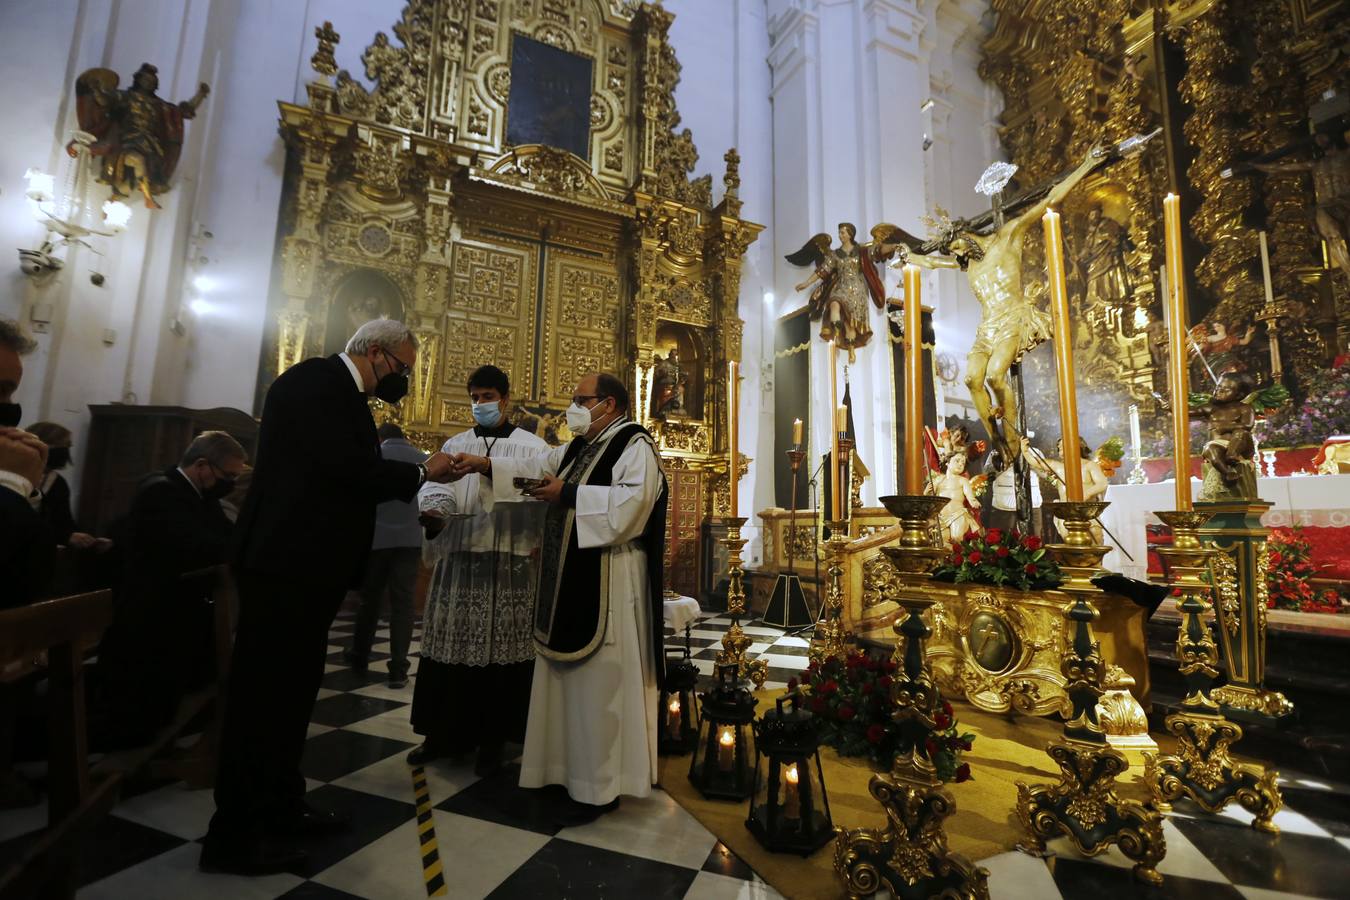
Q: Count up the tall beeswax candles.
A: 5